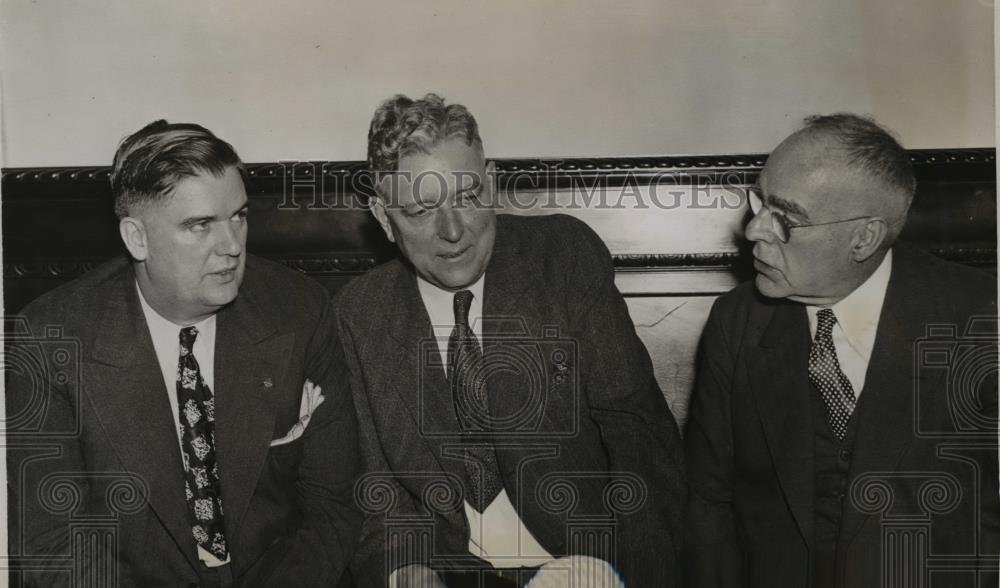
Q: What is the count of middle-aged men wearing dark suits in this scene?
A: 3